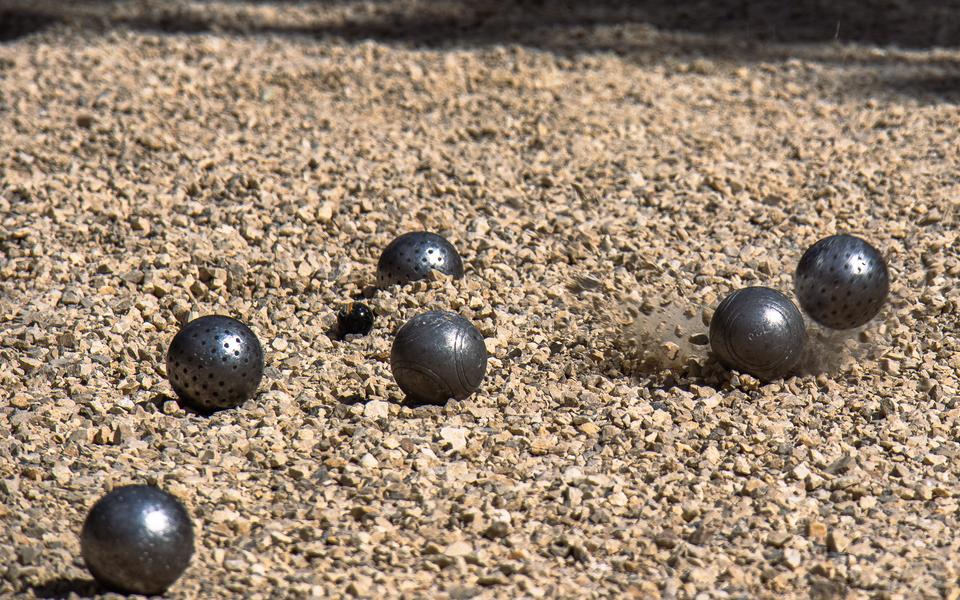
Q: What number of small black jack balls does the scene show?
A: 1